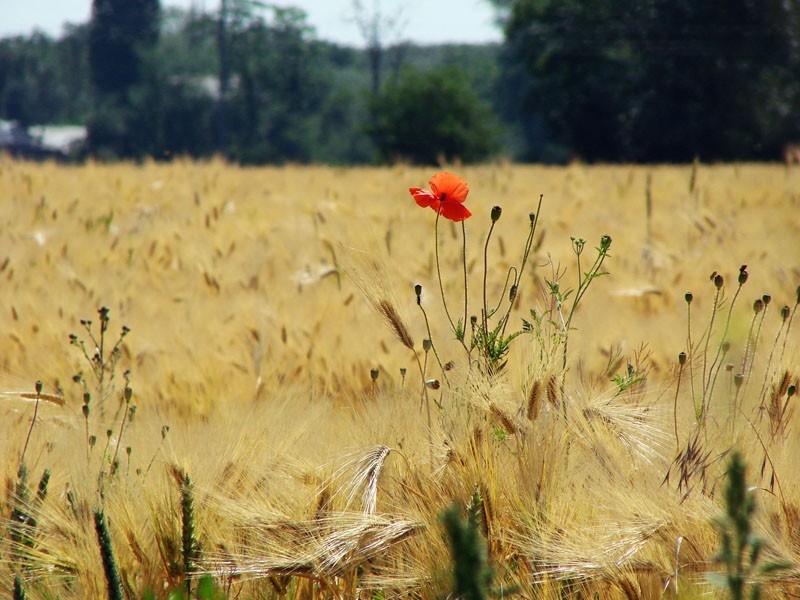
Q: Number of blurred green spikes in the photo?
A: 2